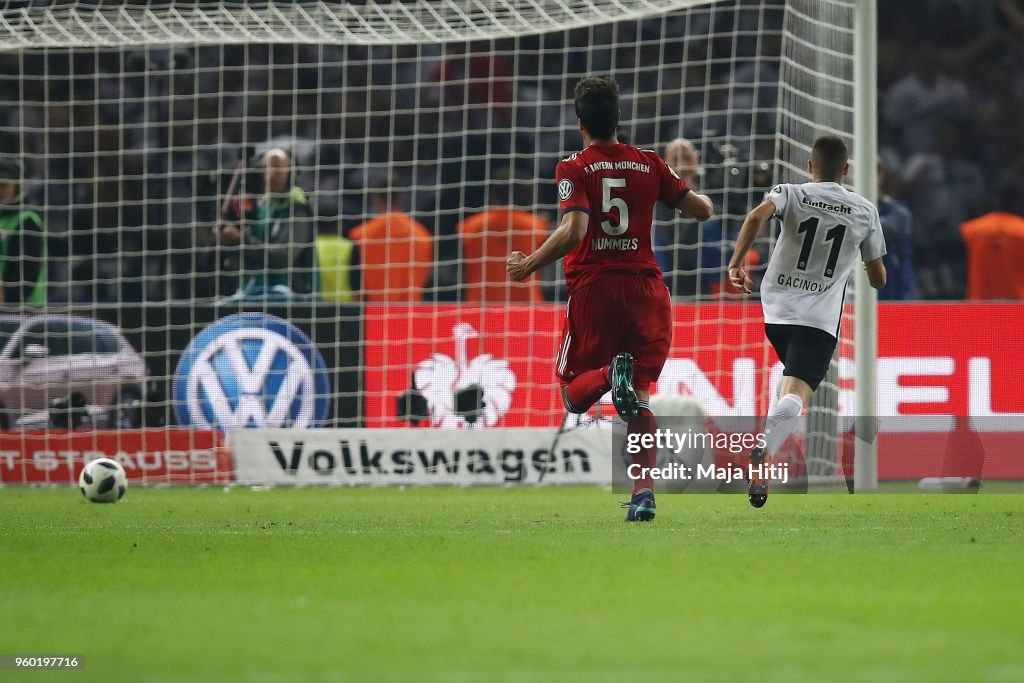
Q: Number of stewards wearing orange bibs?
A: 3